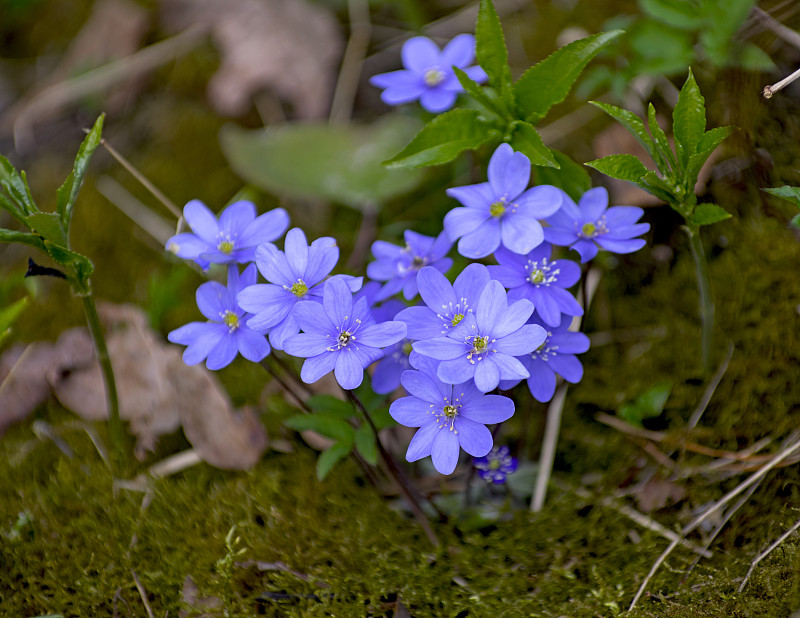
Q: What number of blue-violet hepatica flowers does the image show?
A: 15